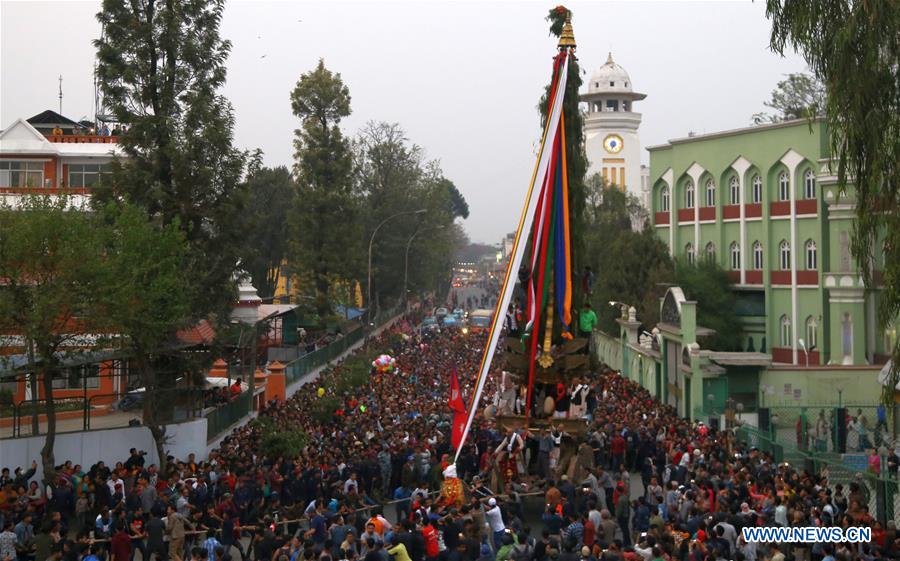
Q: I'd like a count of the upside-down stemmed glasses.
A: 0